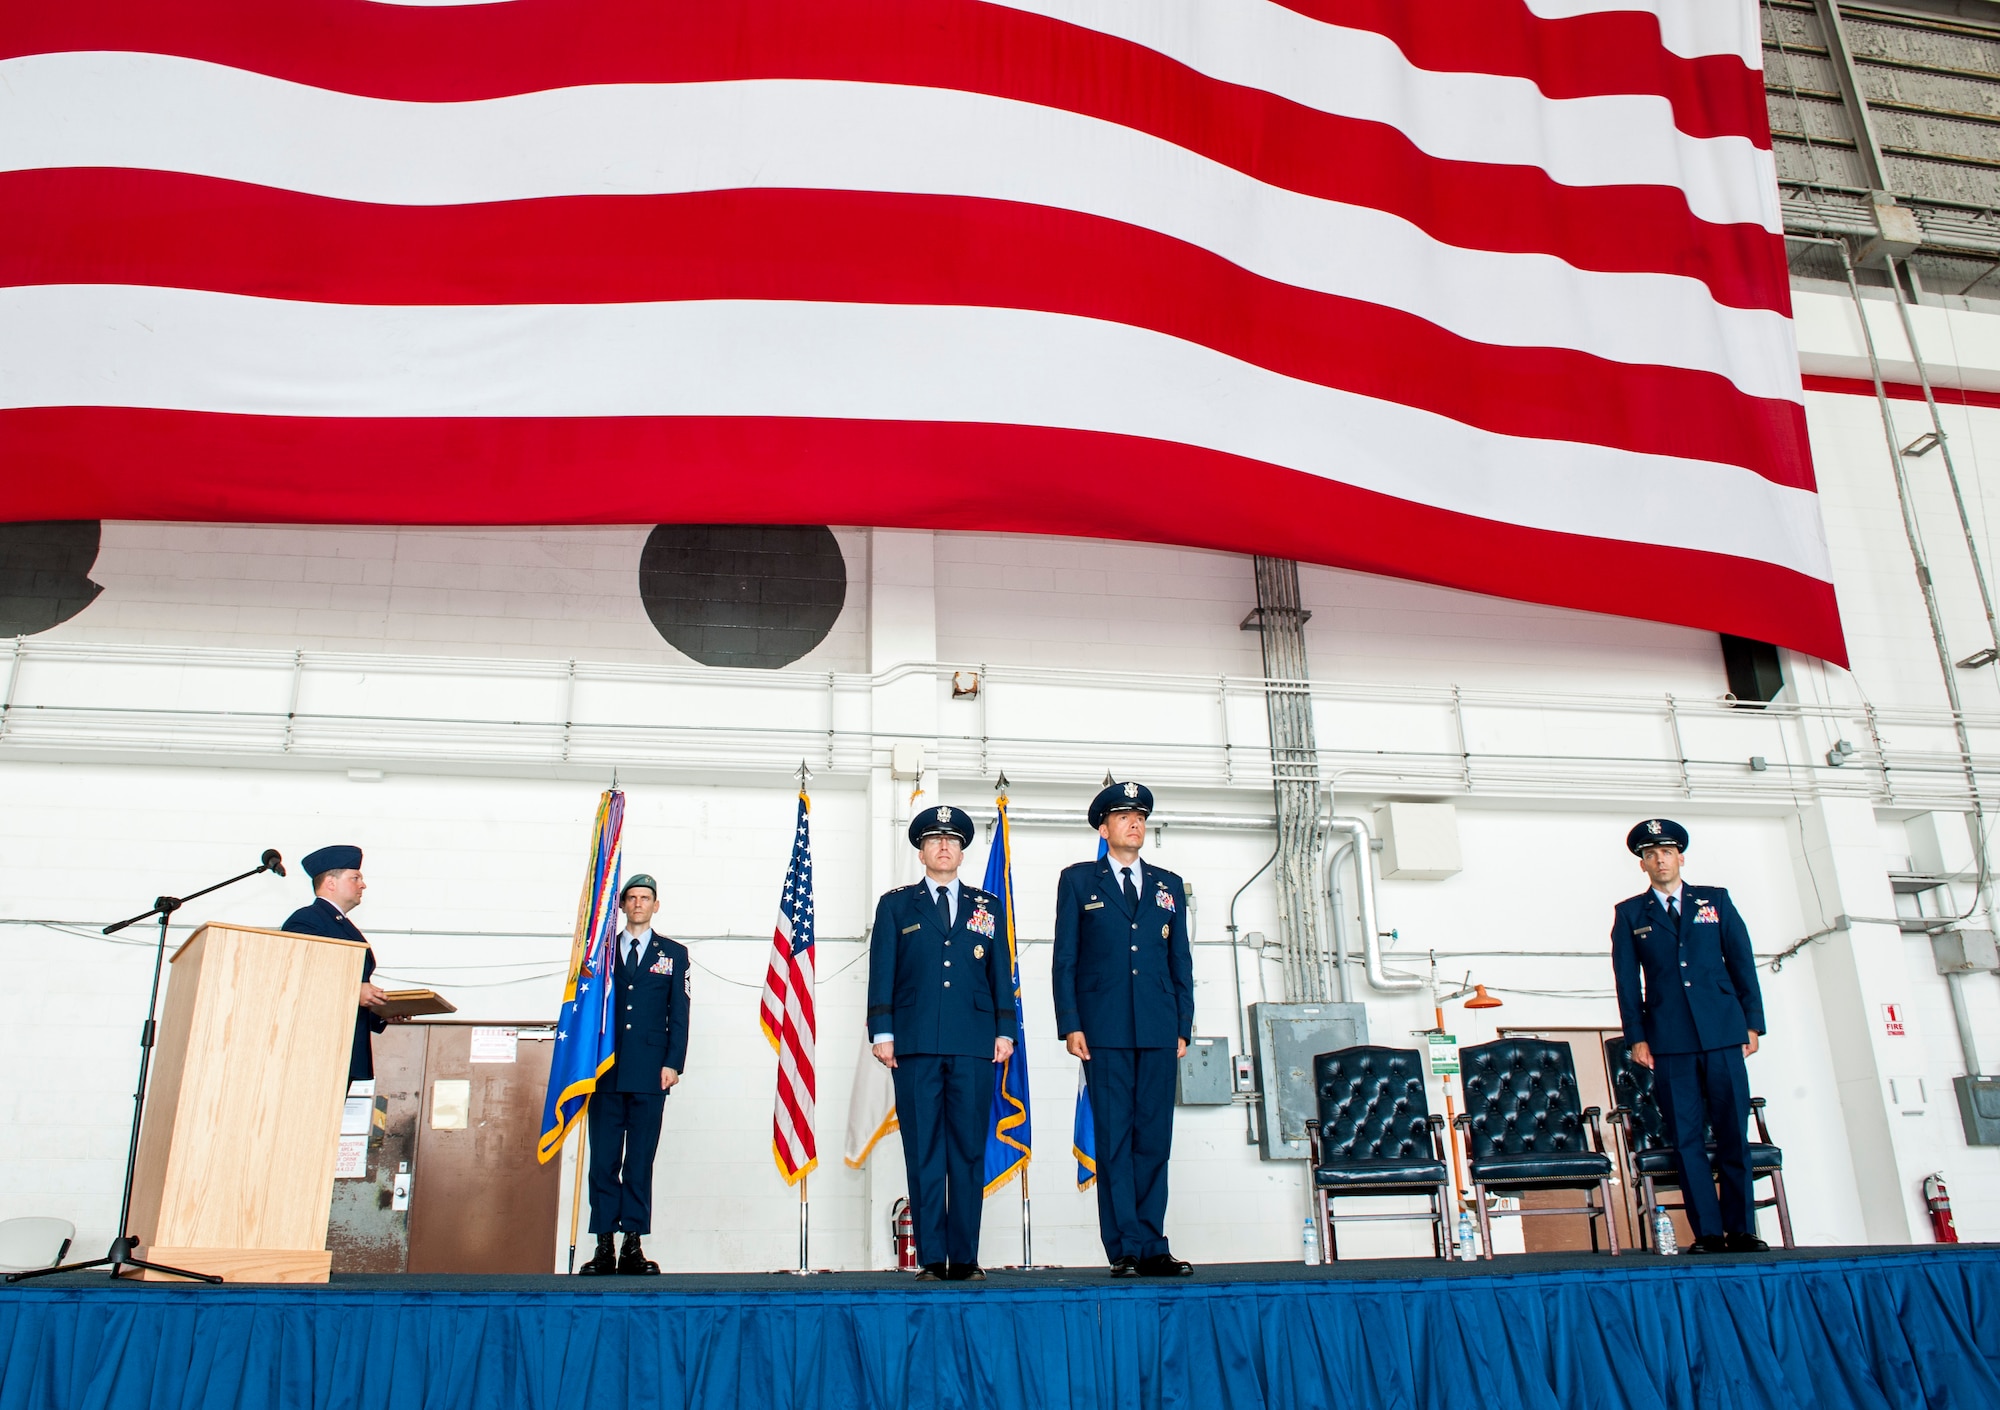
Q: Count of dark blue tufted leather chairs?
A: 3